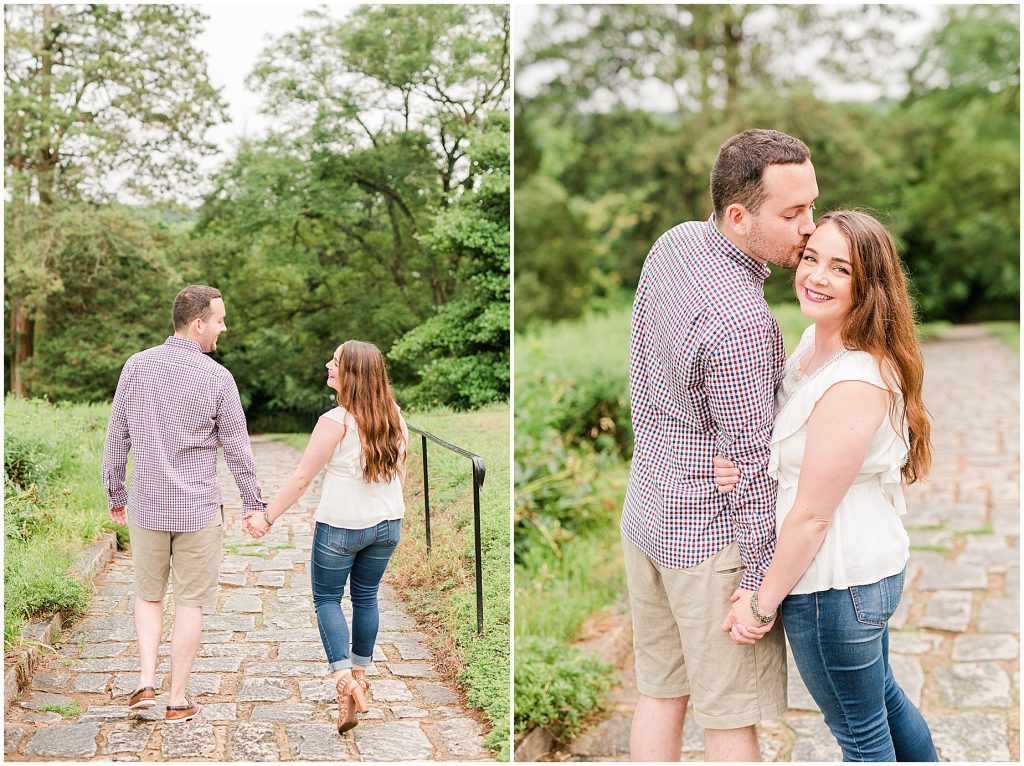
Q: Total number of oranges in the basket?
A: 0